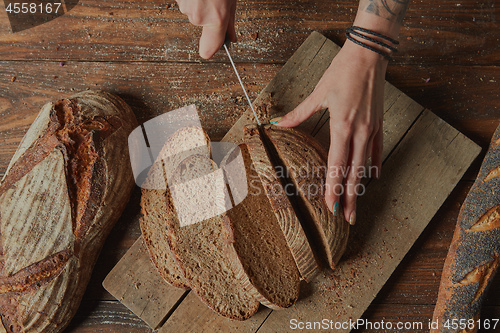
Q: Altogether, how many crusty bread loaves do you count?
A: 3